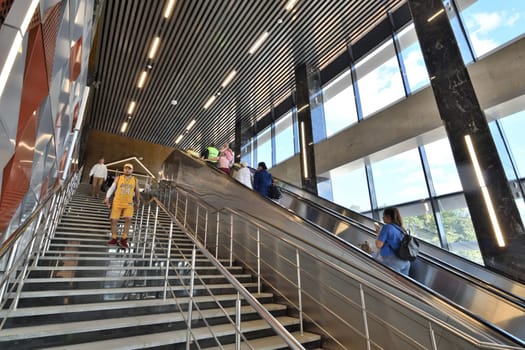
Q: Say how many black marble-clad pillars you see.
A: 3